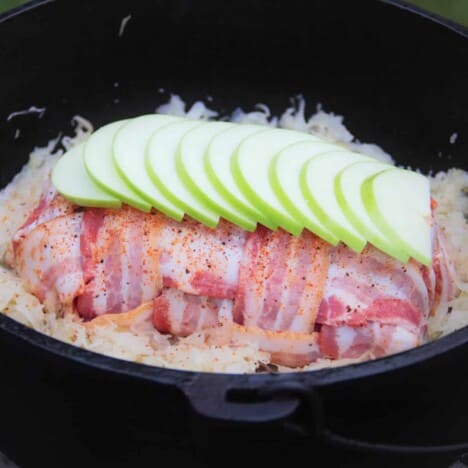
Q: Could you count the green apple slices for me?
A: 11